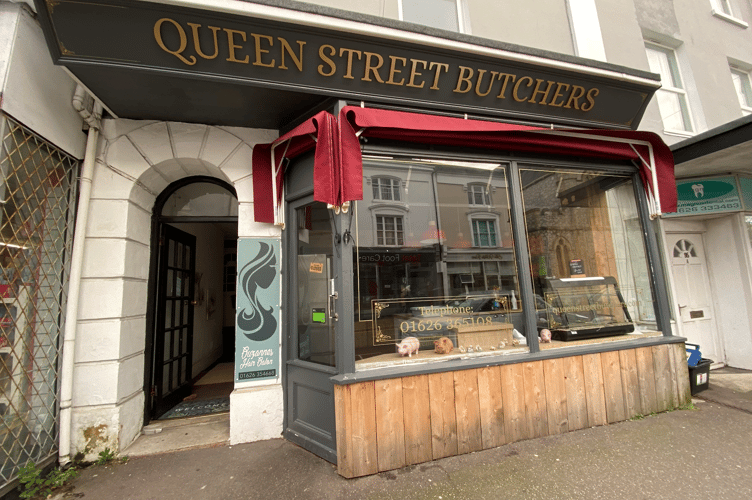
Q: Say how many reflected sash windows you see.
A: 4